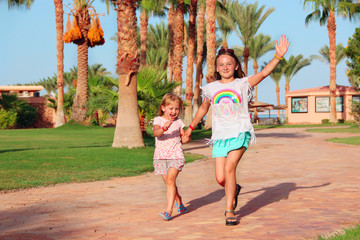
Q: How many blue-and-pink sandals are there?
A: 2